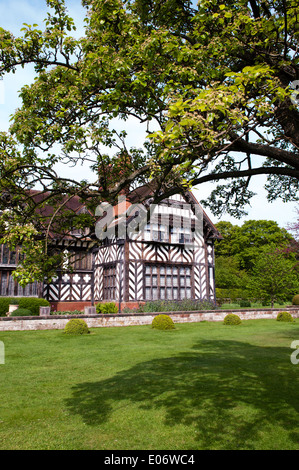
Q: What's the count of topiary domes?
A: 4